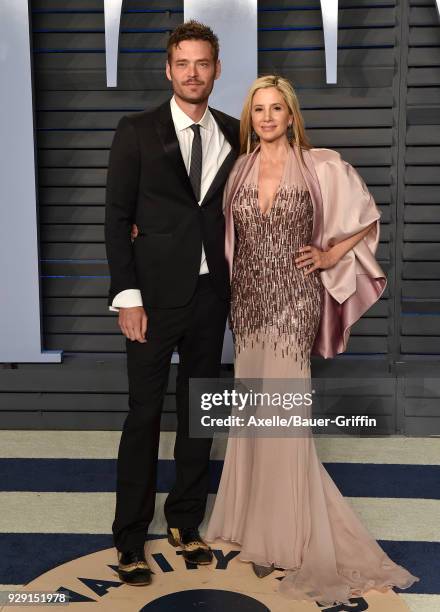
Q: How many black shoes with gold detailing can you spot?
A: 2